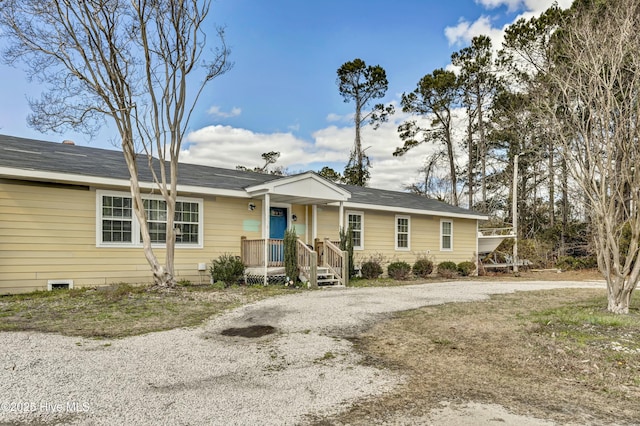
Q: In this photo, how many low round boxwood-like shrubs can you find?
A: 5